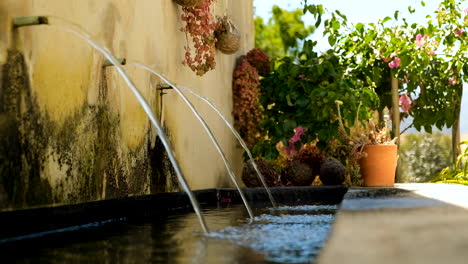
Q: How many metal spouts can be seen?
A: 3